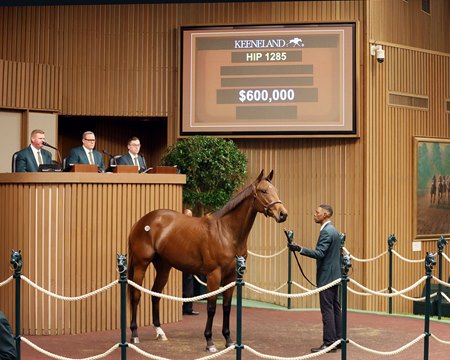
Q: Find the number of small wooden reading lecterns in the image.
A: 3